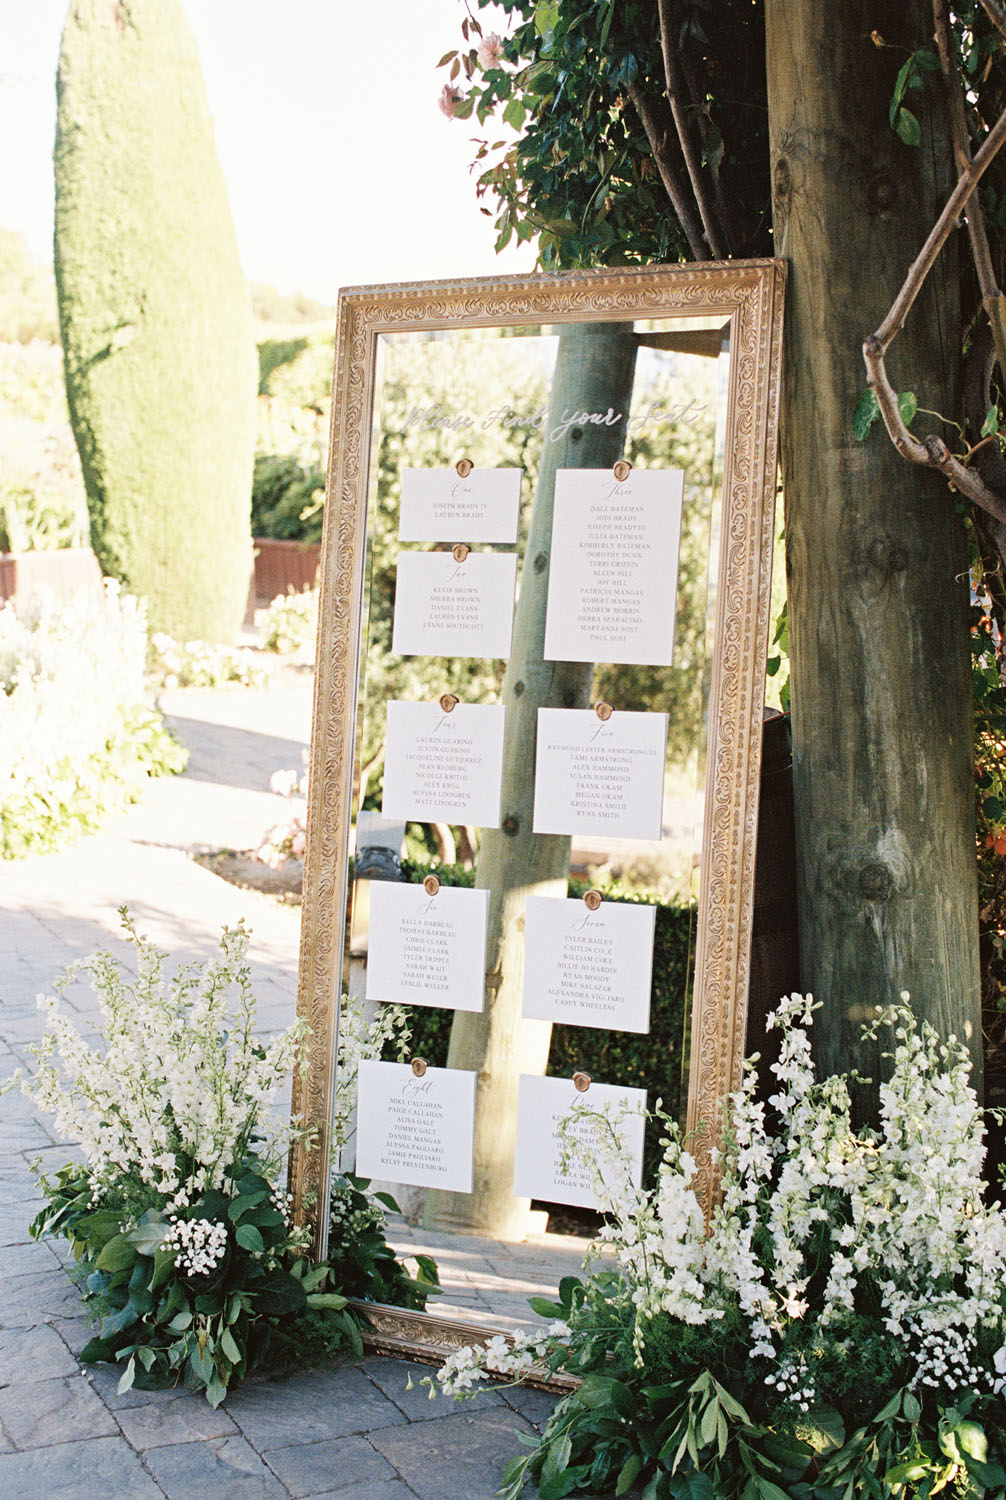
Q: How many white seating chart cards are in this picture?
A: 9